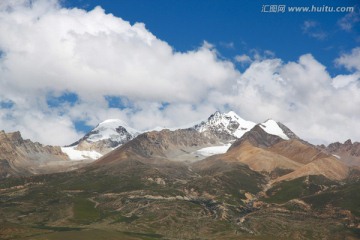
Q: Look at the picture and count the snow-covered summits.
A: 3